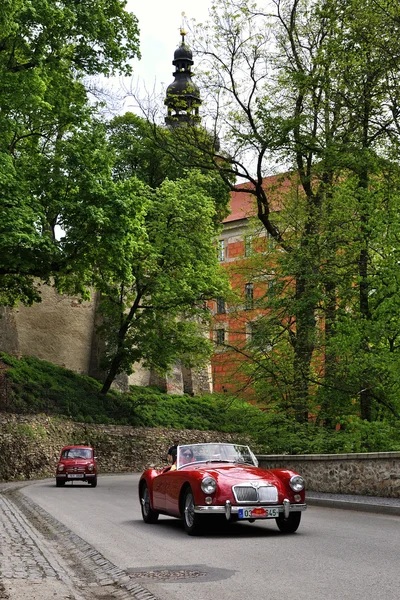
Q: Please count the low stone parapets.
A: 1